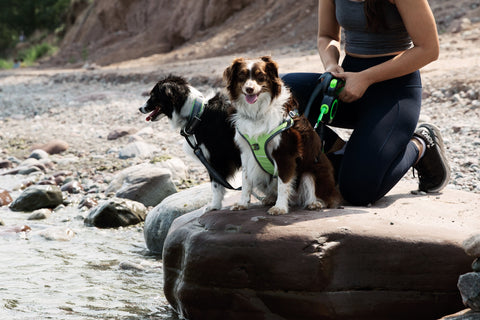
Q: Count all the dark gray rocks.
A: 2